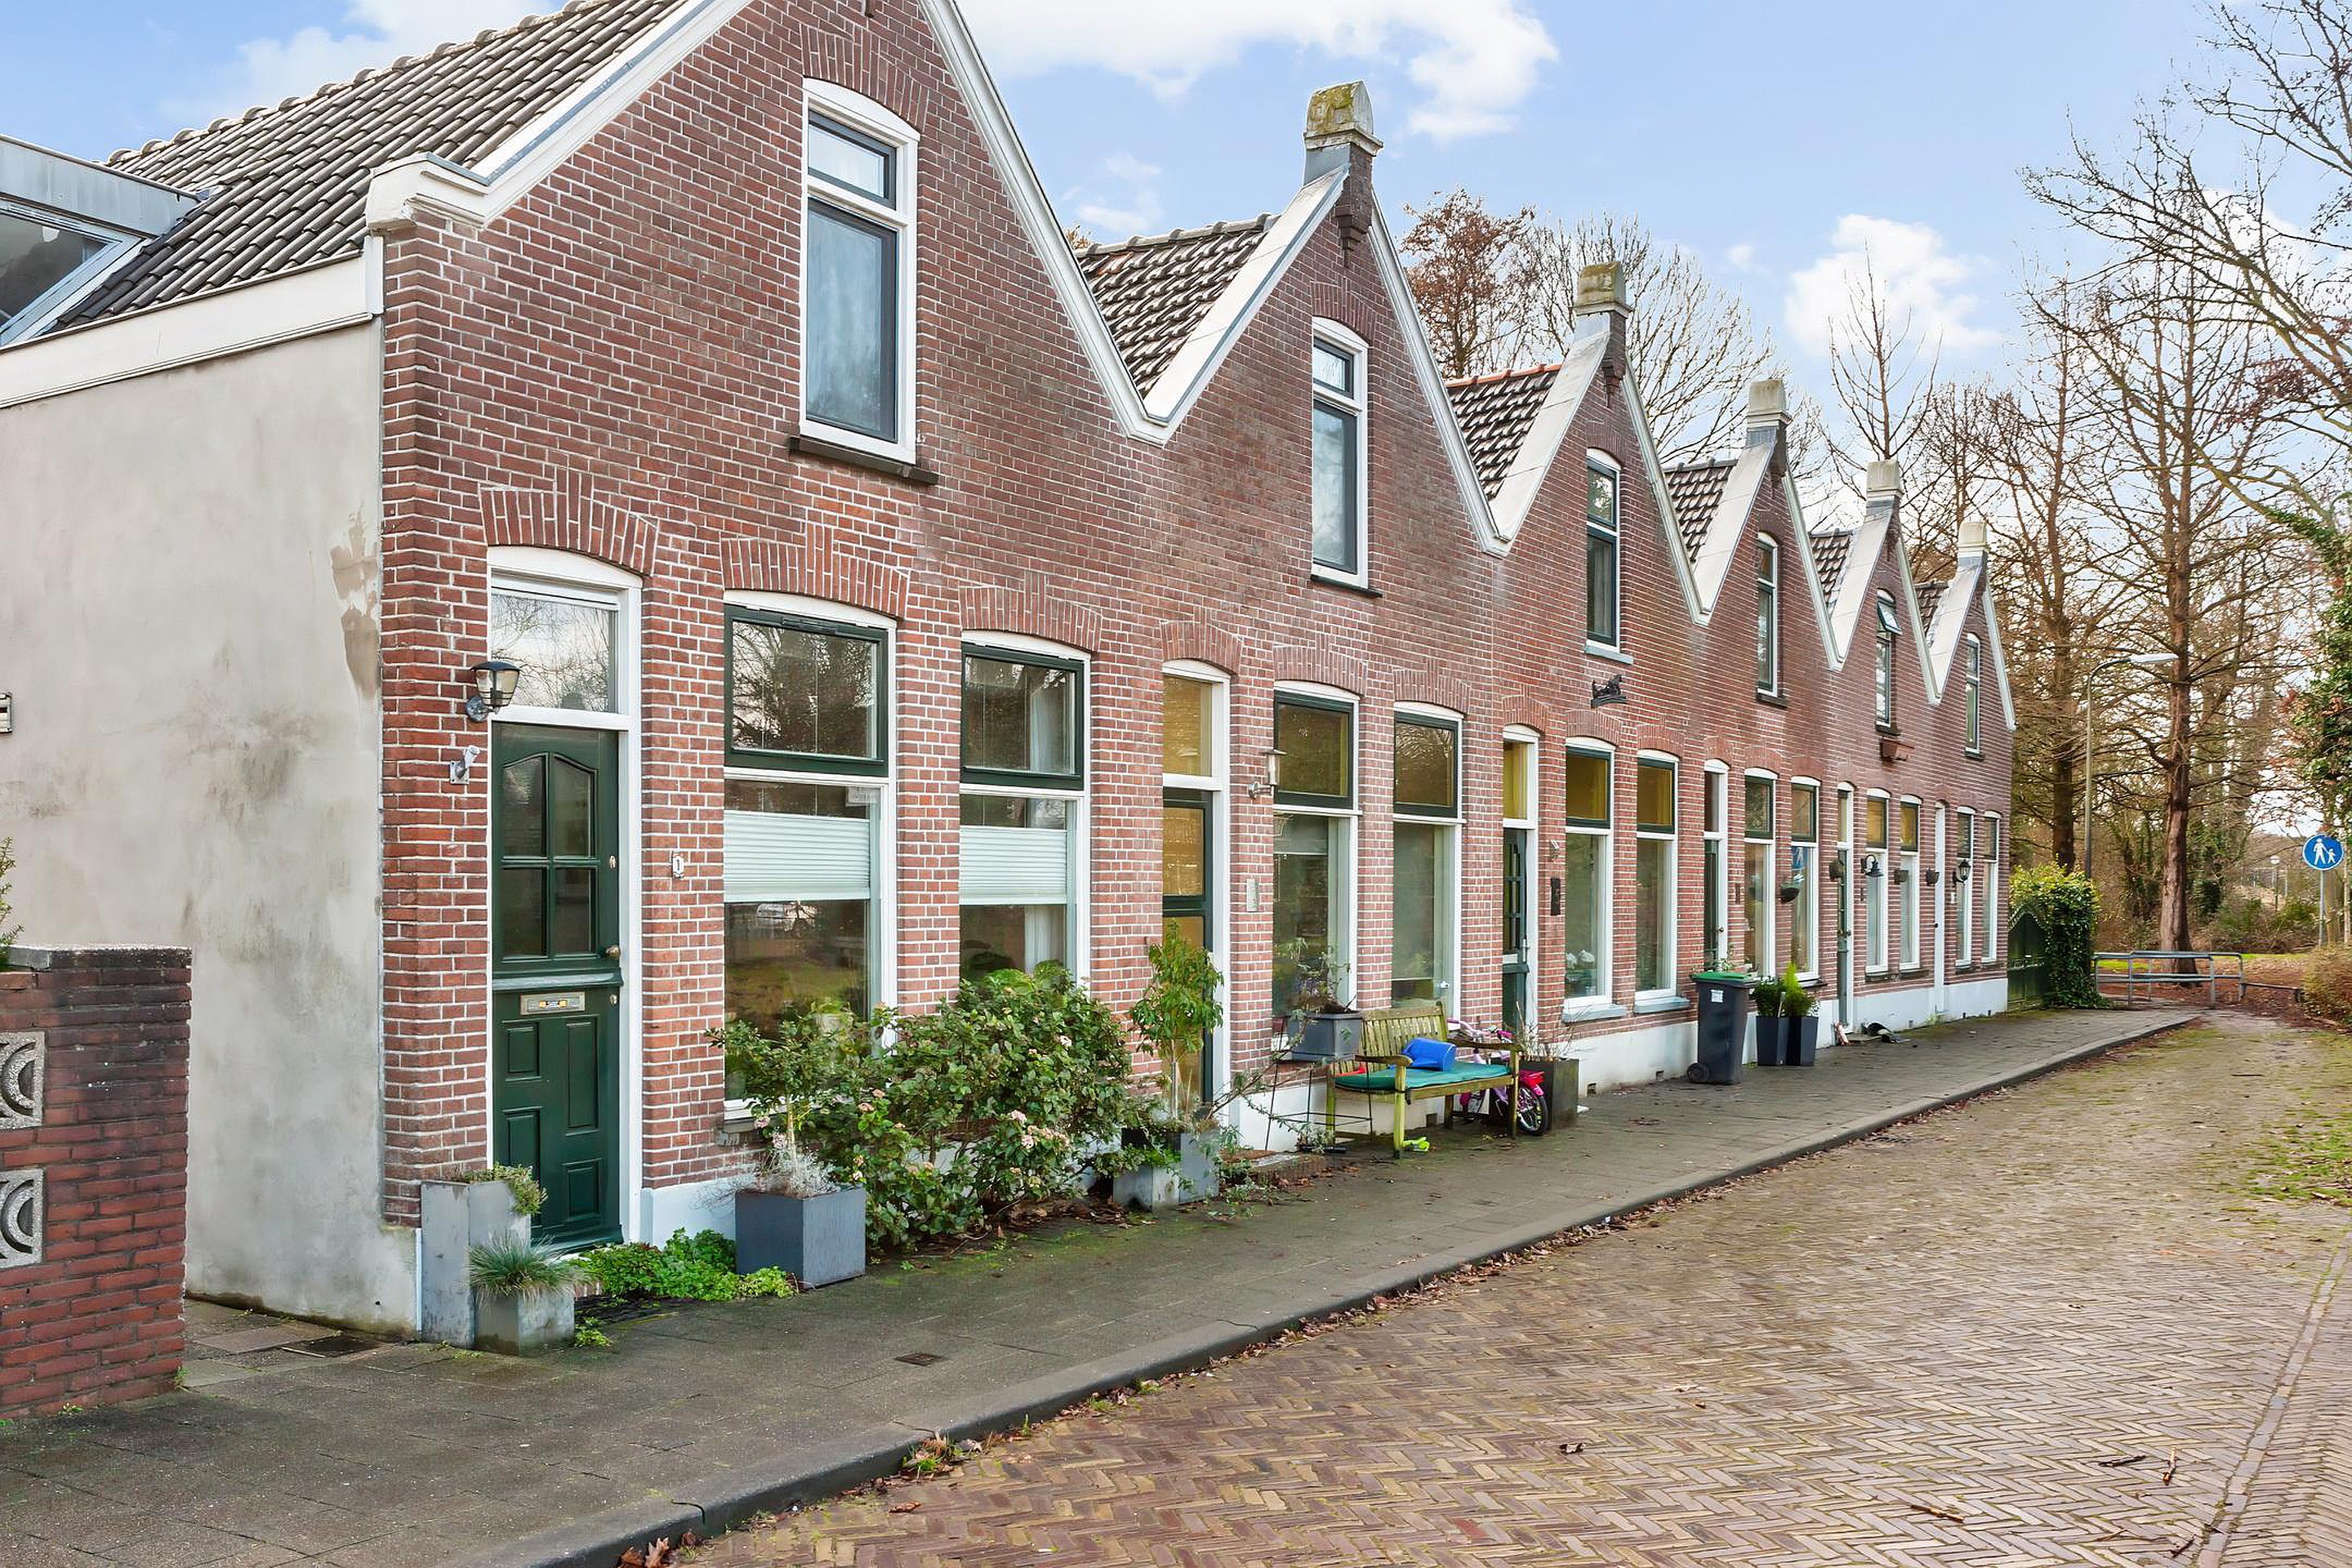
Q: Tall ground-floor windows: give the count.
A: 12